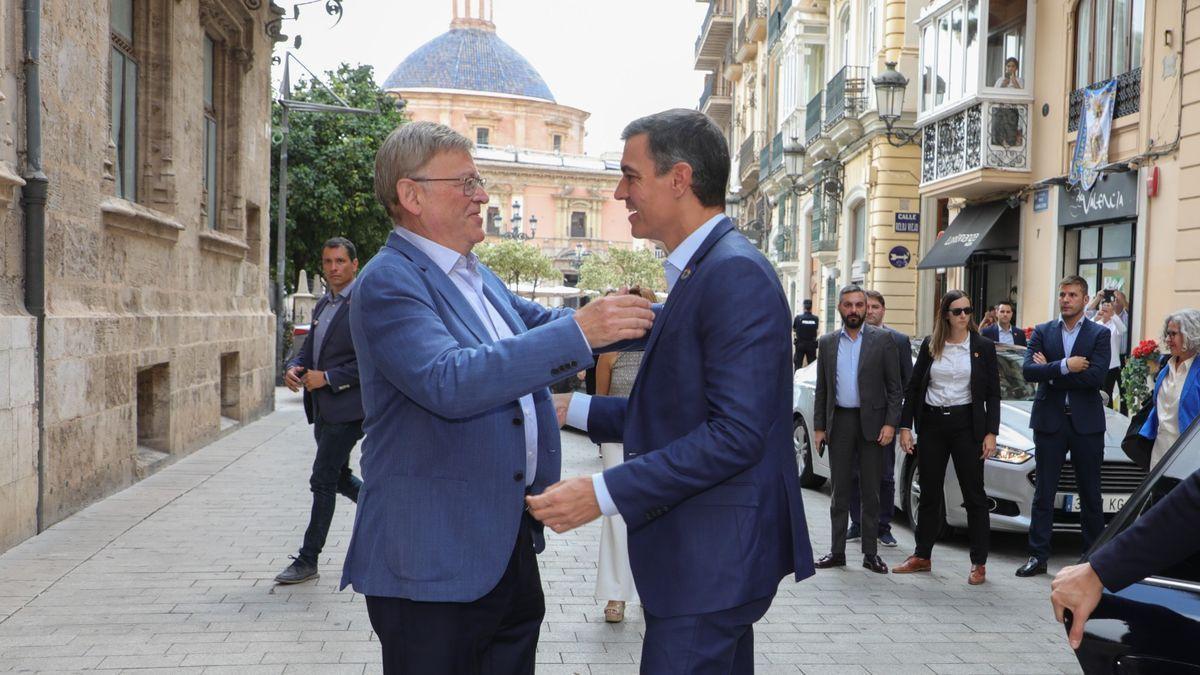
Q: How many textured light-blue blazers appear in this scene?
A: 1